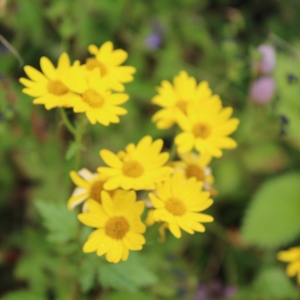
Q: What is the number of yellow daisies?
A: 11